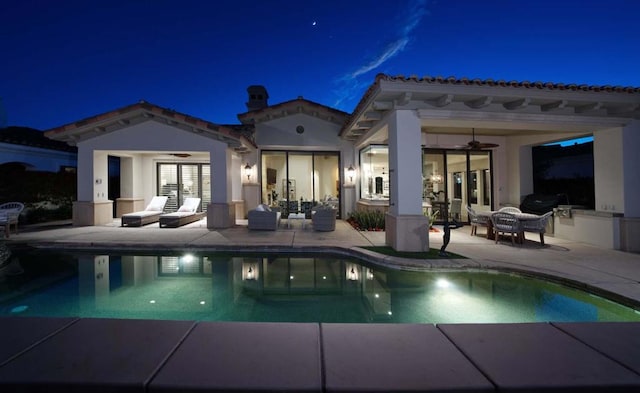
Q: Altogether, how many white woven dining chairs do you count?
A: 4